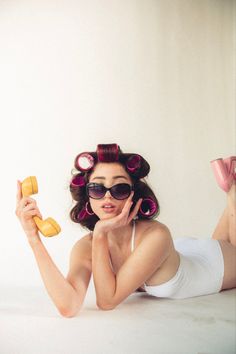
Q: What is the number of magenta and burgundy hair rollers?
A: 6